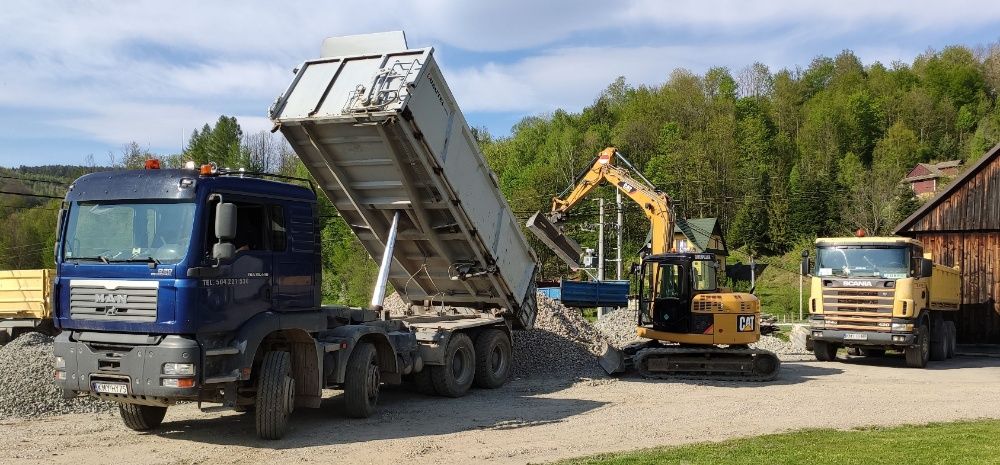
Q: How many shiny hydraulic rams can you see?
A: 3